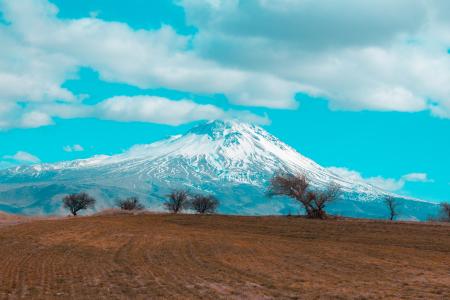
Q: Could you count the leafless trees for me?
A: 7